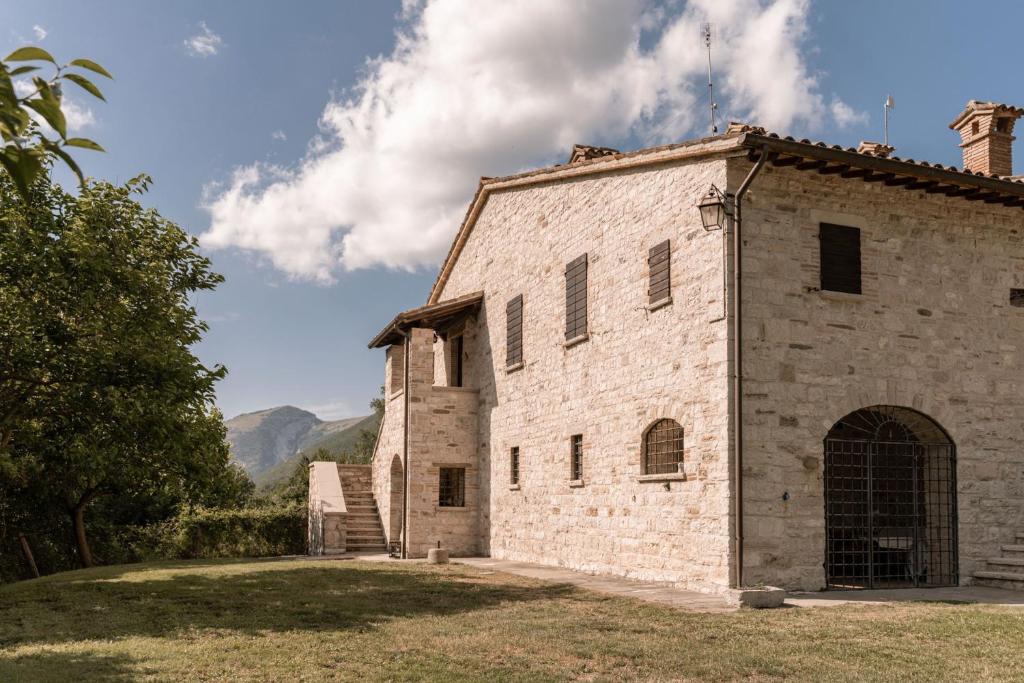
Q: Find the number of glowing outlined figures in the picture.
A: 0